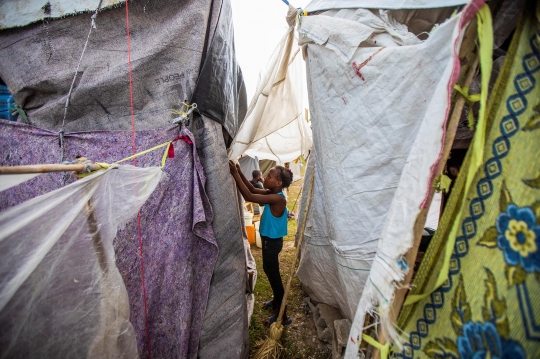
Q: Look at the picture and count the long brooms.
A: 1